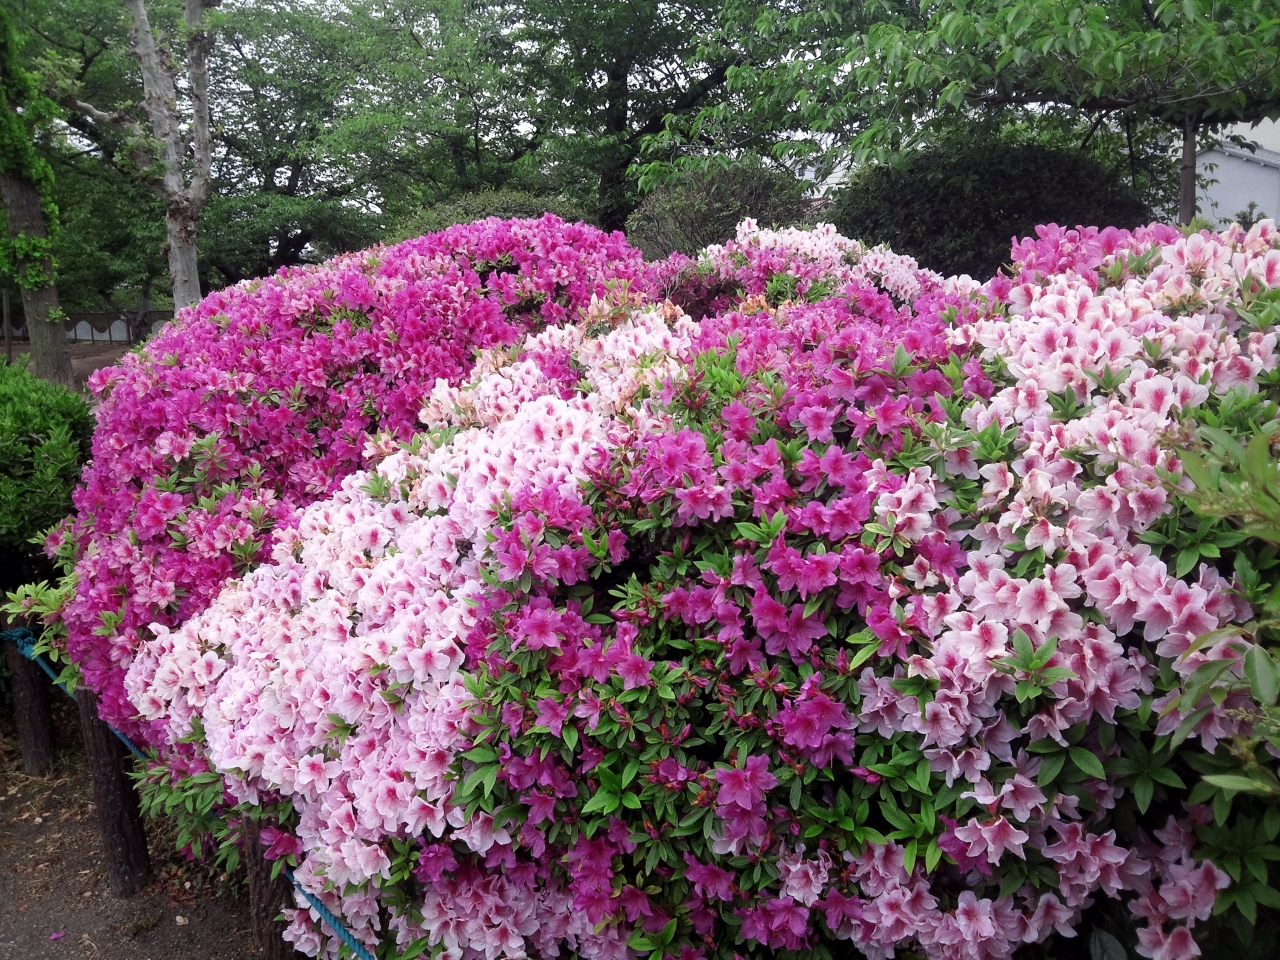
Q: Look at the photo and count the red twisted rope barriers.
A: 0